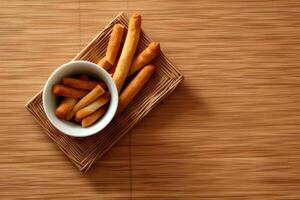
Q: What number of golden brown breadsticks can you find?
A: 11